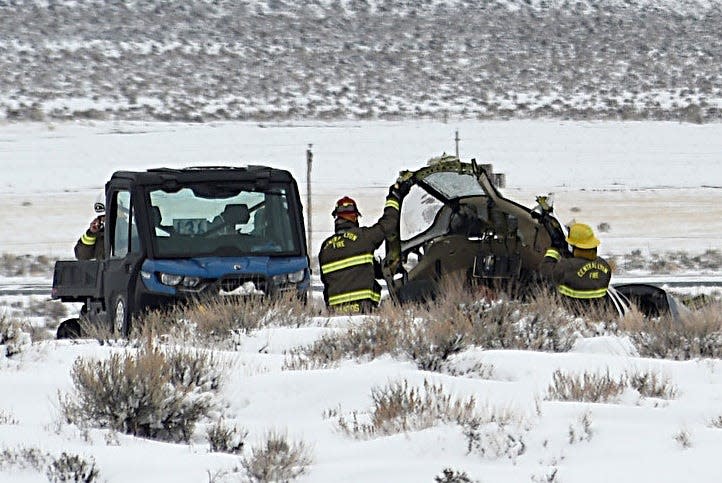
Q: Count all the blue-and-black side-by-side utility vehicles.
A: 1